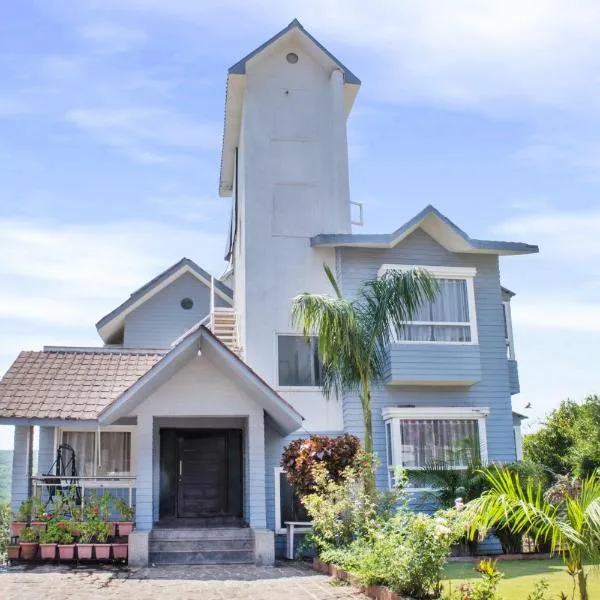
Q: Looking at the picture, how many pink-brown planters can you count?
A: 12